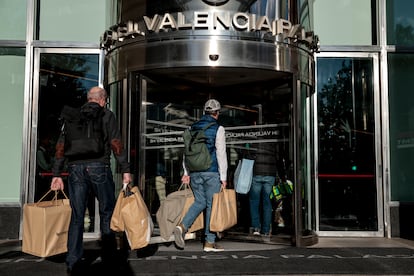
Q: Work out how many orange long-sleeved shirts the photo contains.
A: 0